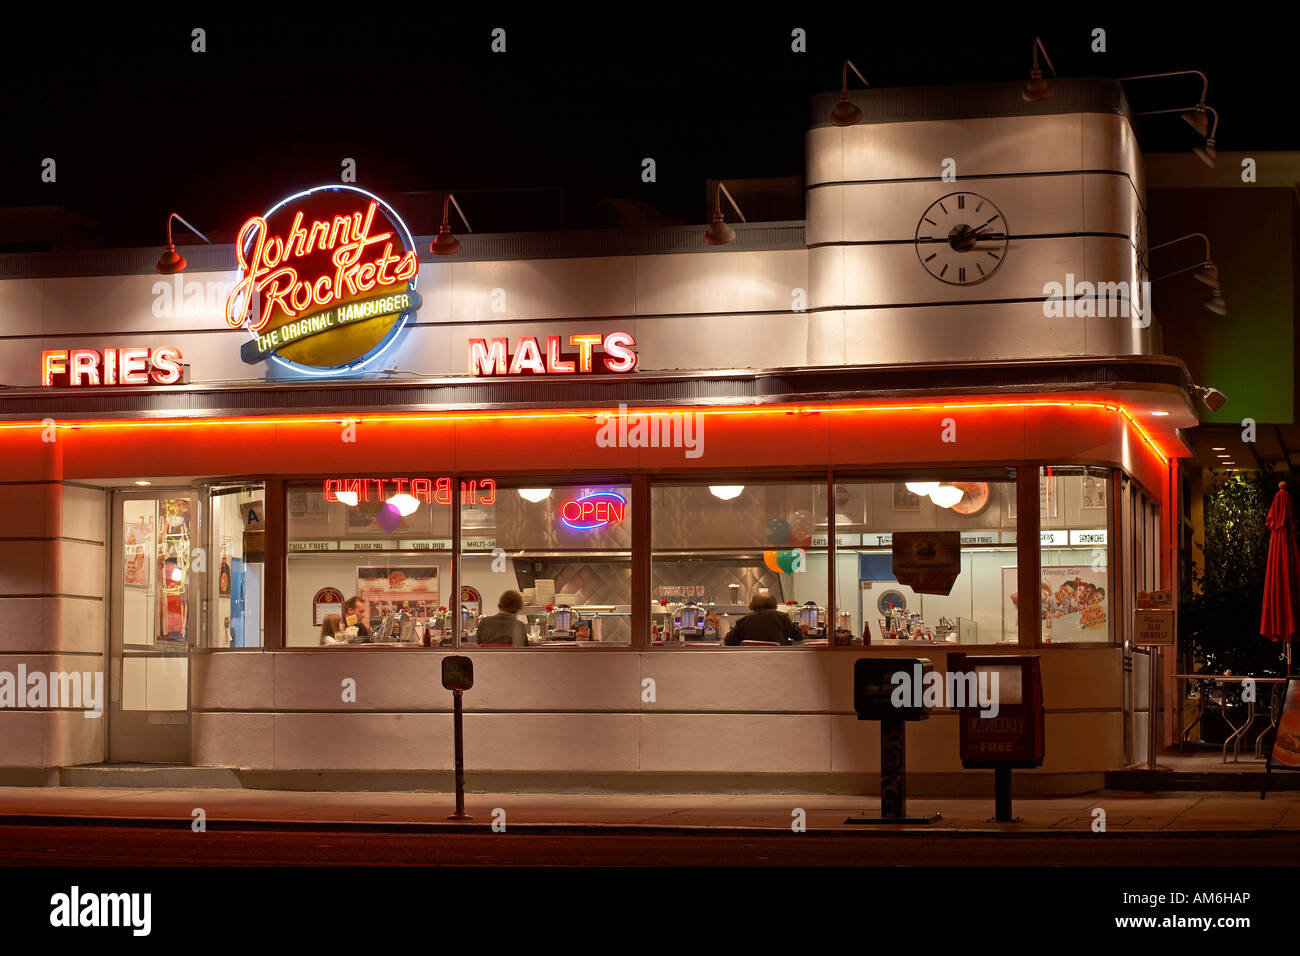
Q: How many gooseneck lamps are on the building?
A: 9